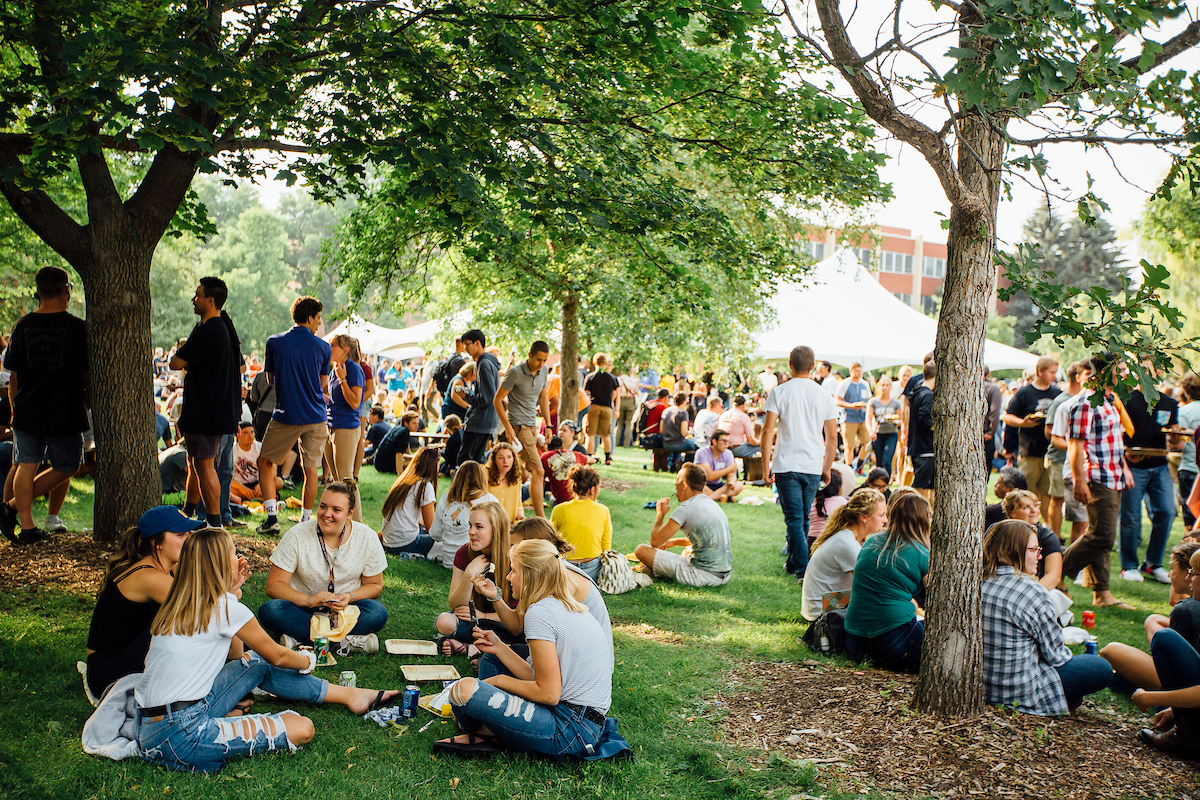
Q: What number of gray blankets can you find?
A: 1